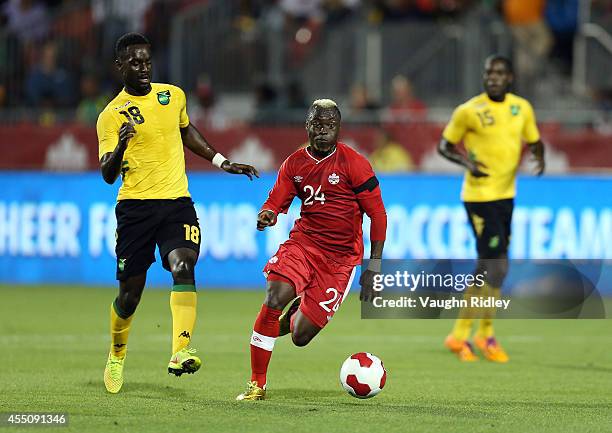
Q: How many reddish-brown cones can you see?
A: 0